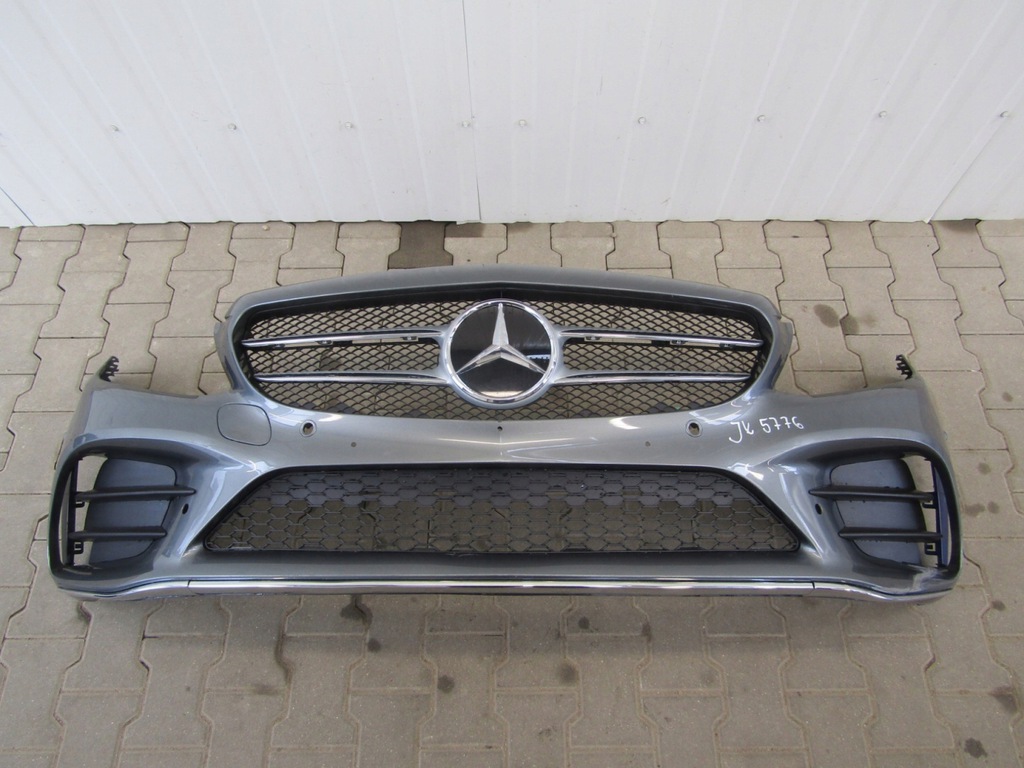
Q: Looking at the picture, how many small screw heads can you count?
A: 9